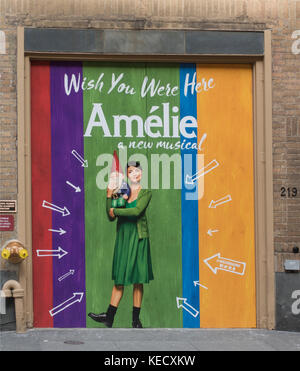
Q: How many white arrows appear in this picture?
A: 13